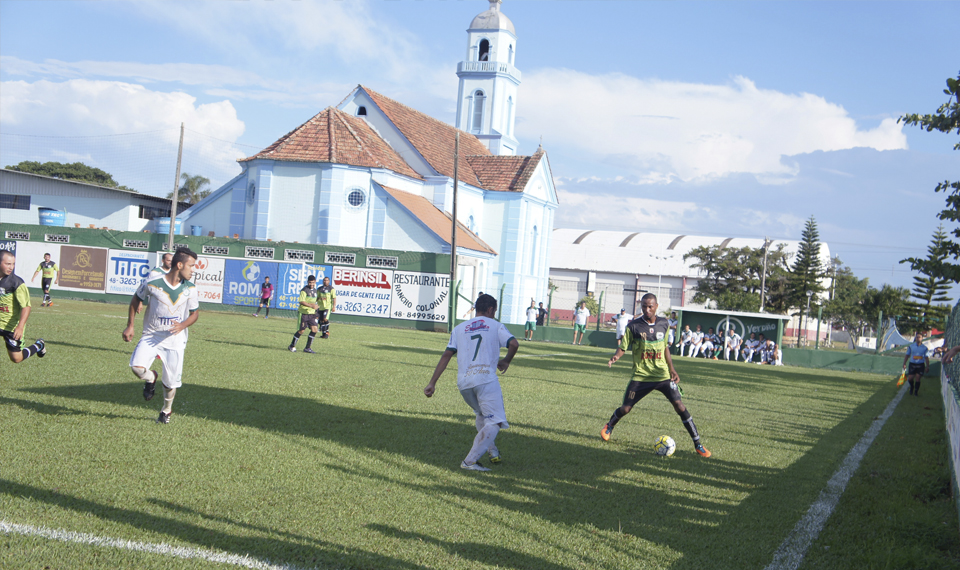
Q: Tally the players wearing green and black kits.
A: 5